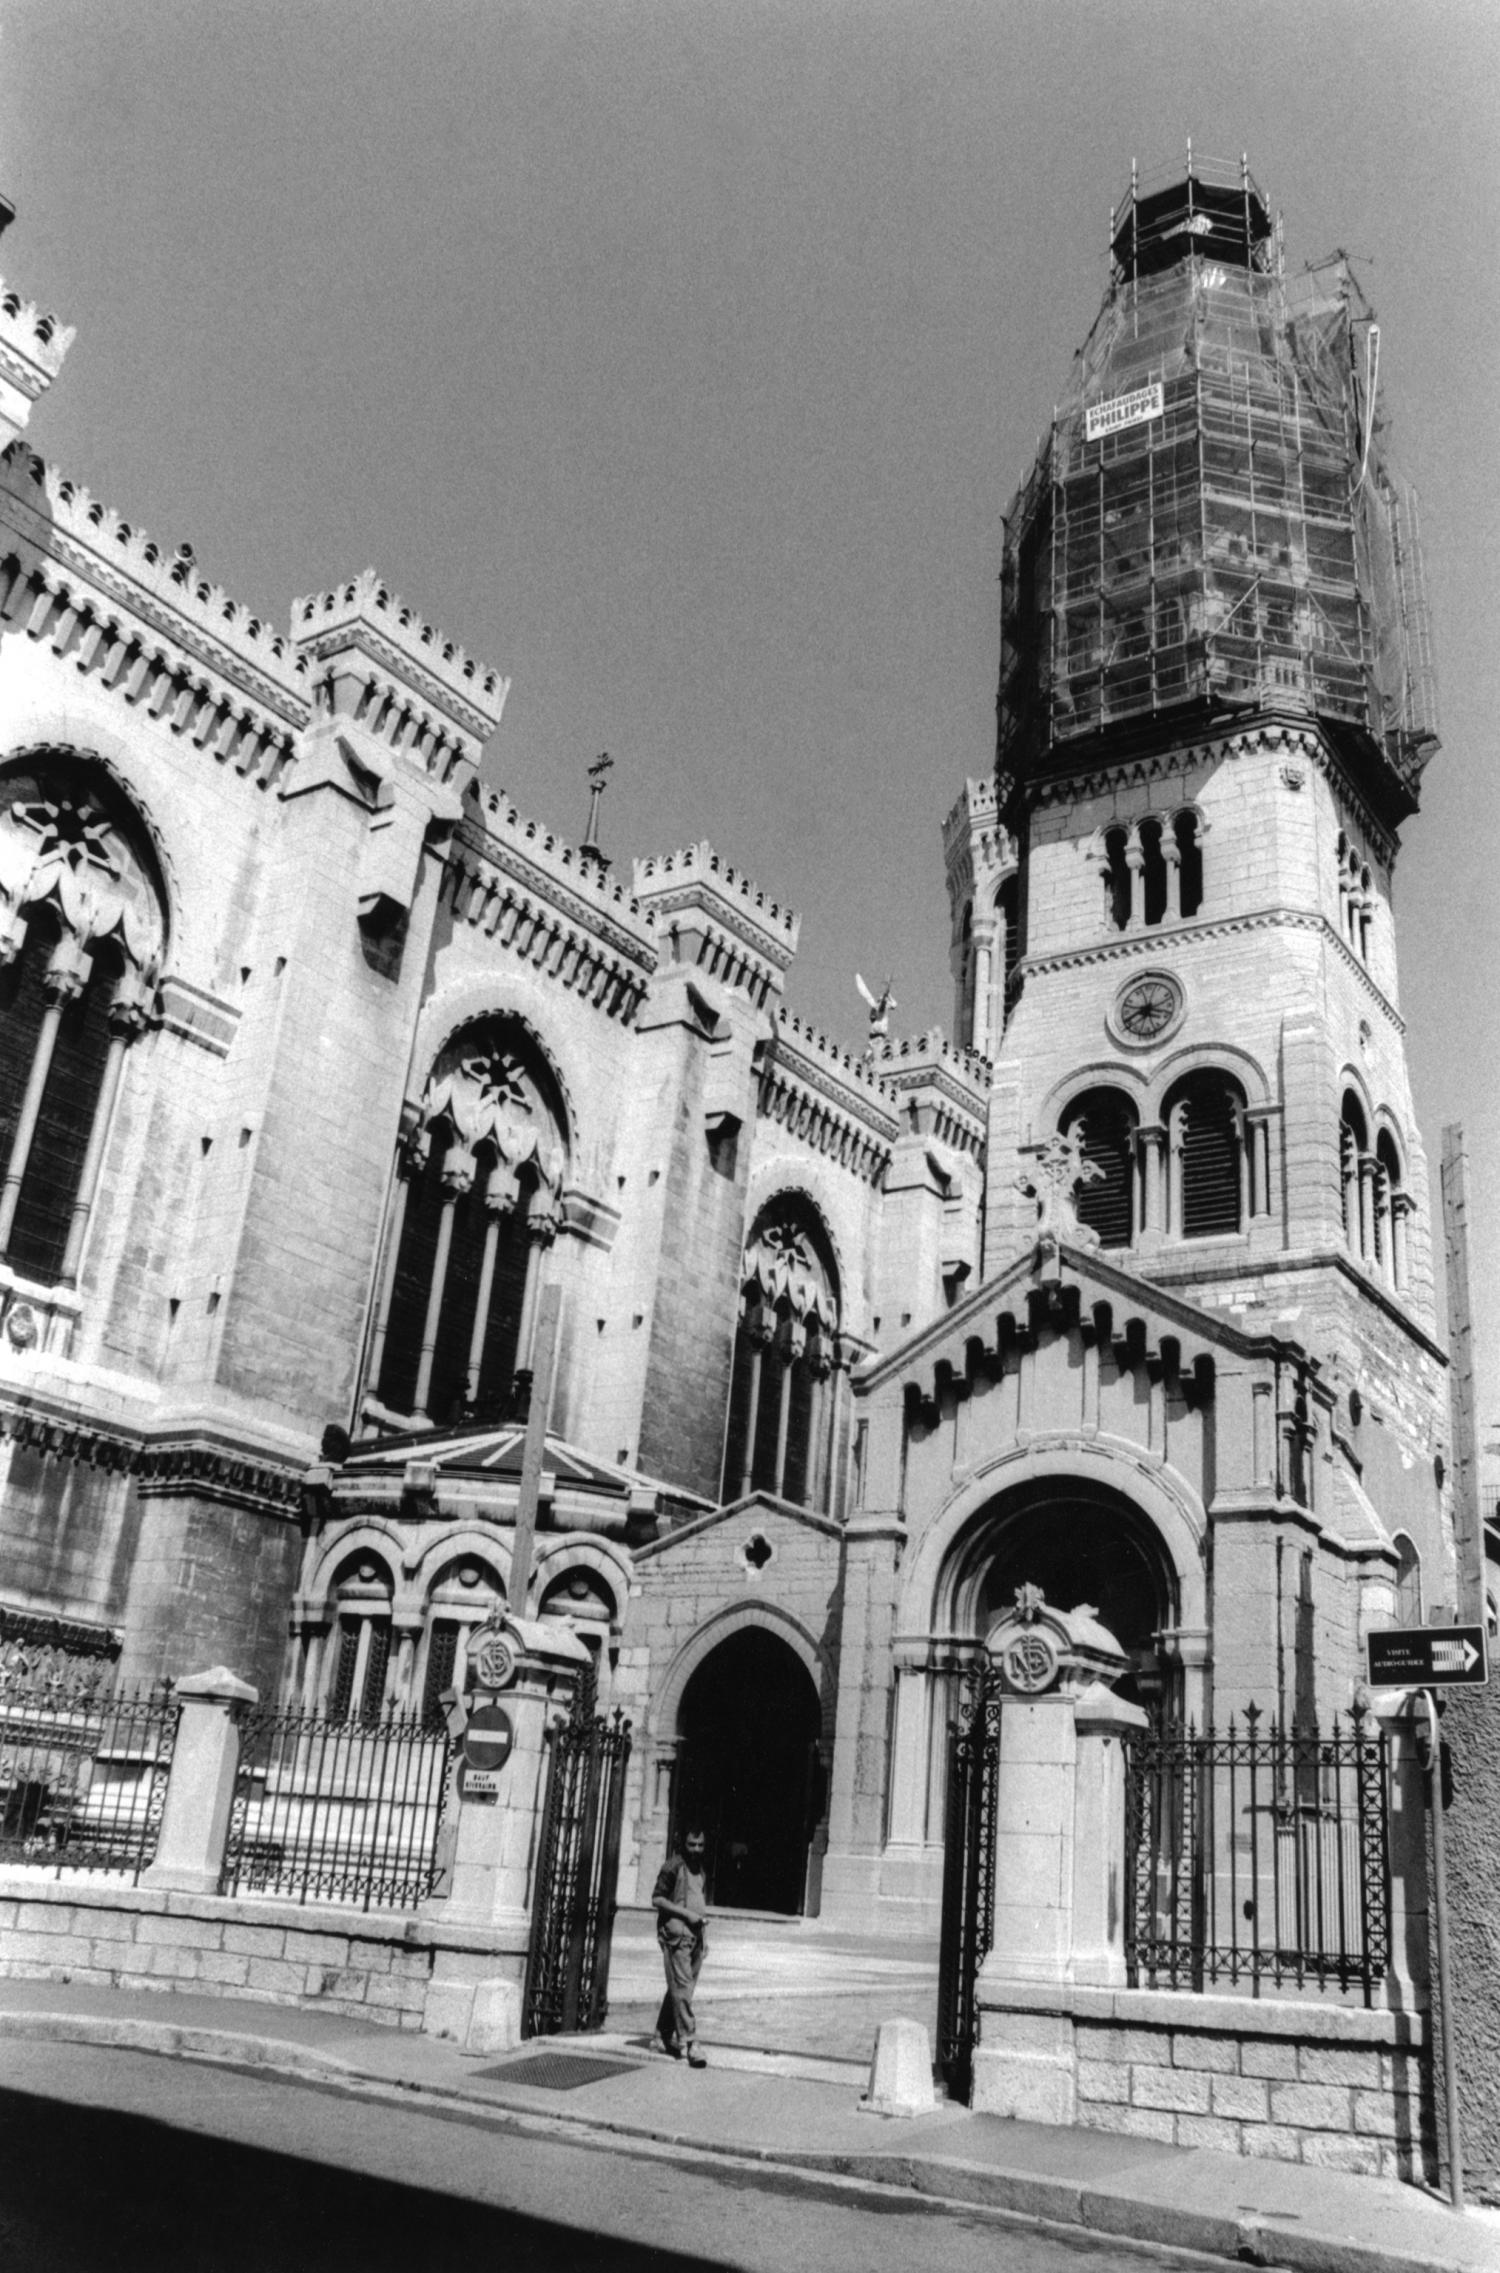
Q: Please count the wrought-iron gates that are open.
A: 2